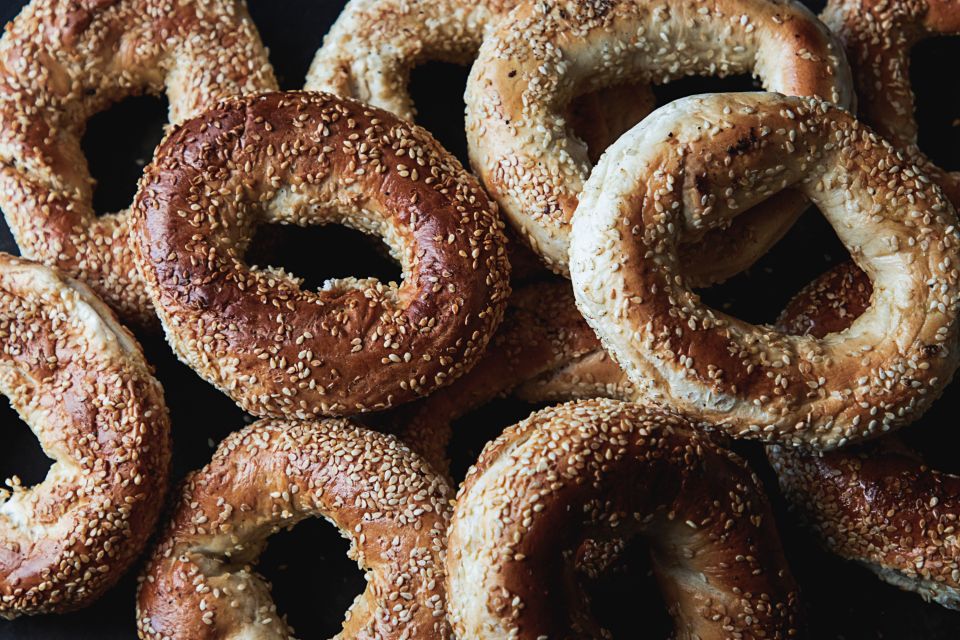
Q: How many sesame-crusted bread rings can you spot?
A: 11